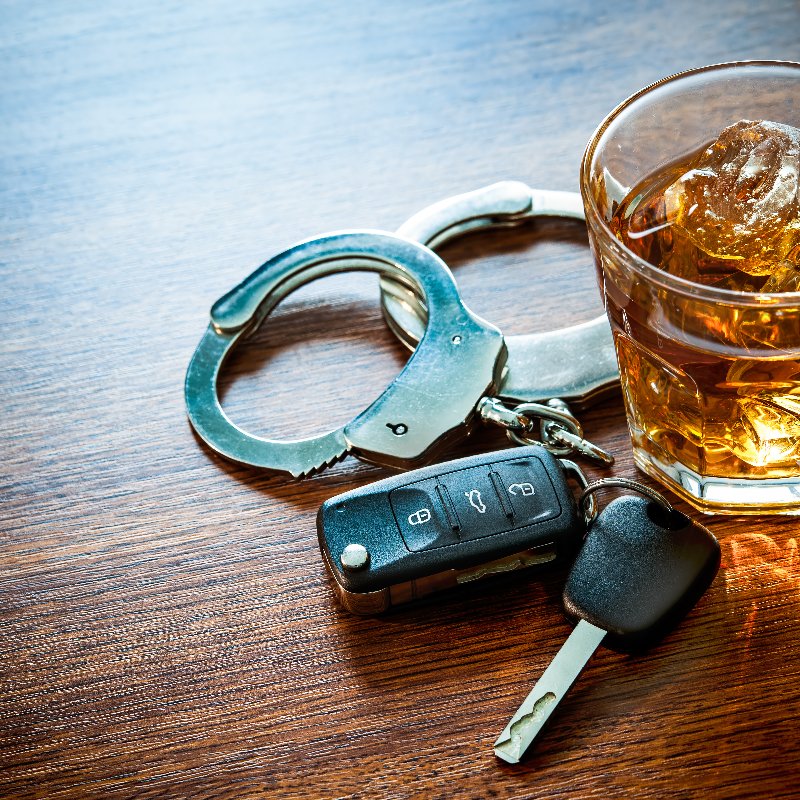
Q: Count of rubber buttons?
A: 3